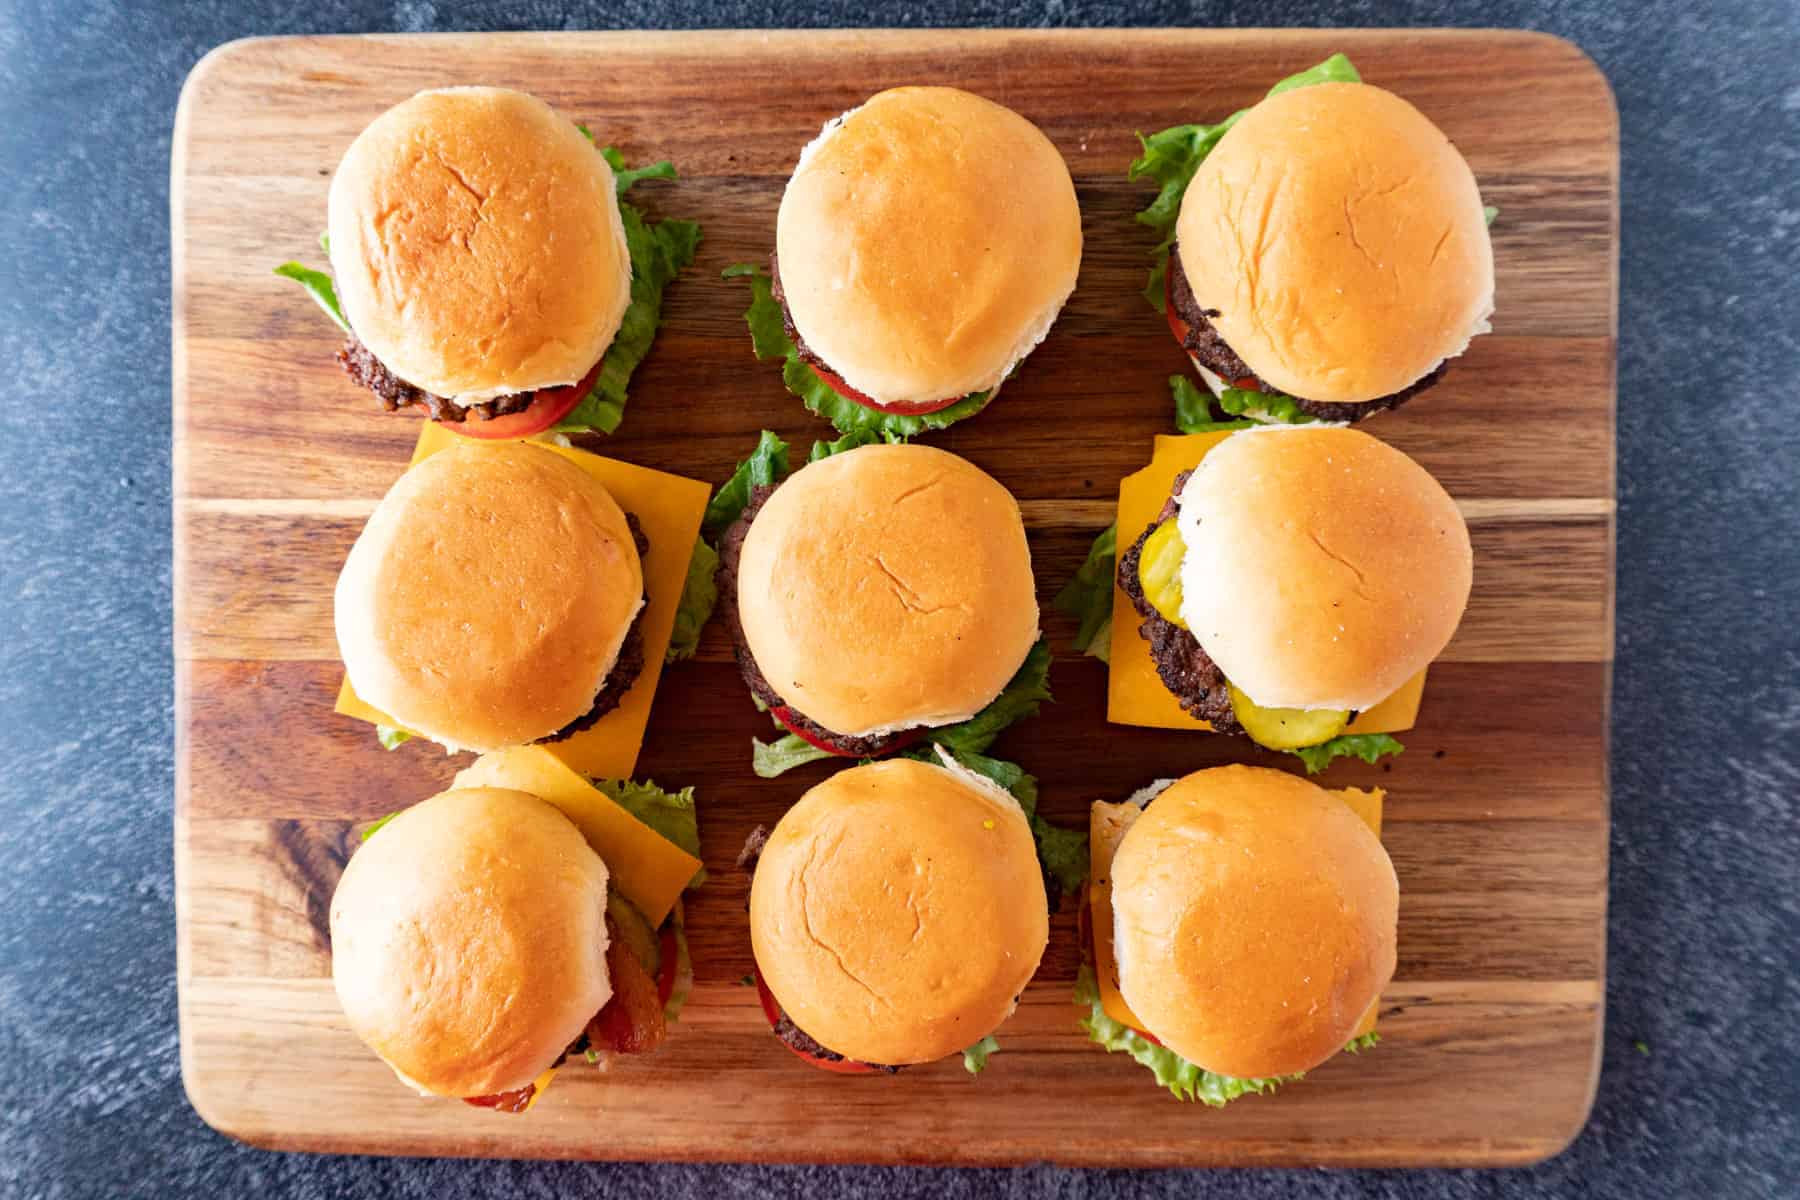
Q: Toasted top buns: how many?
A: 9